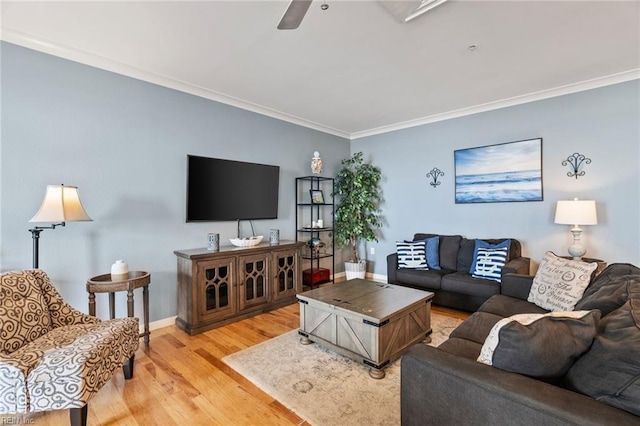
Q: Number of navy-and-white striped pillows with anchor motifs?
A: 2